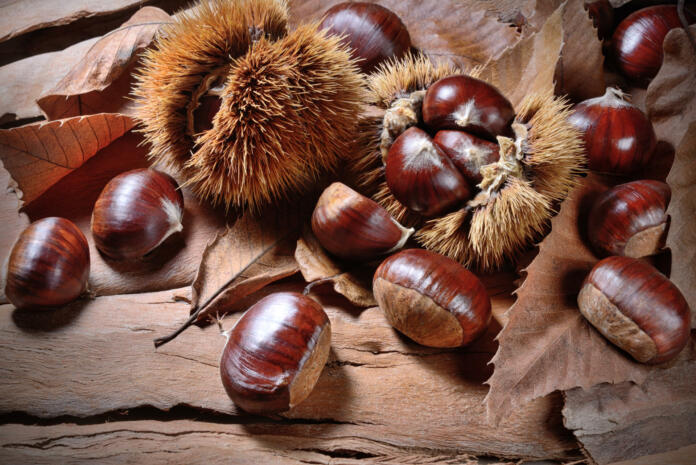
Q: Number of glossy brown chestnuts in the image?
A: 13